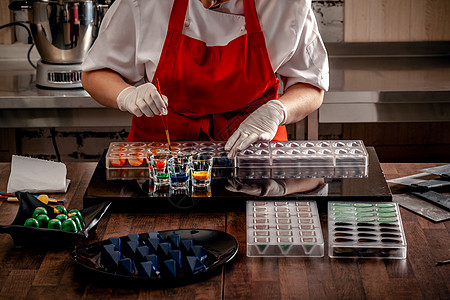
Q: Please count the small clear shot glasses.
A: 5